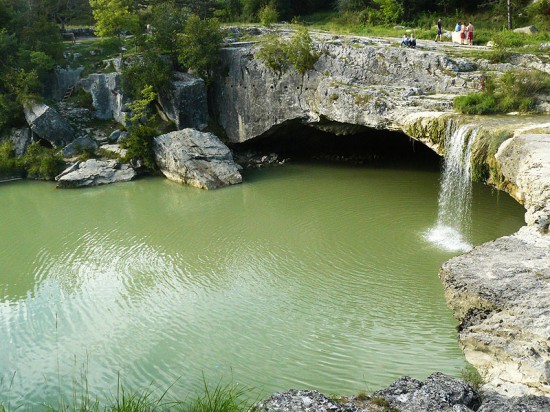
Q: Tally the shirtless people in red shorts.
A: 2